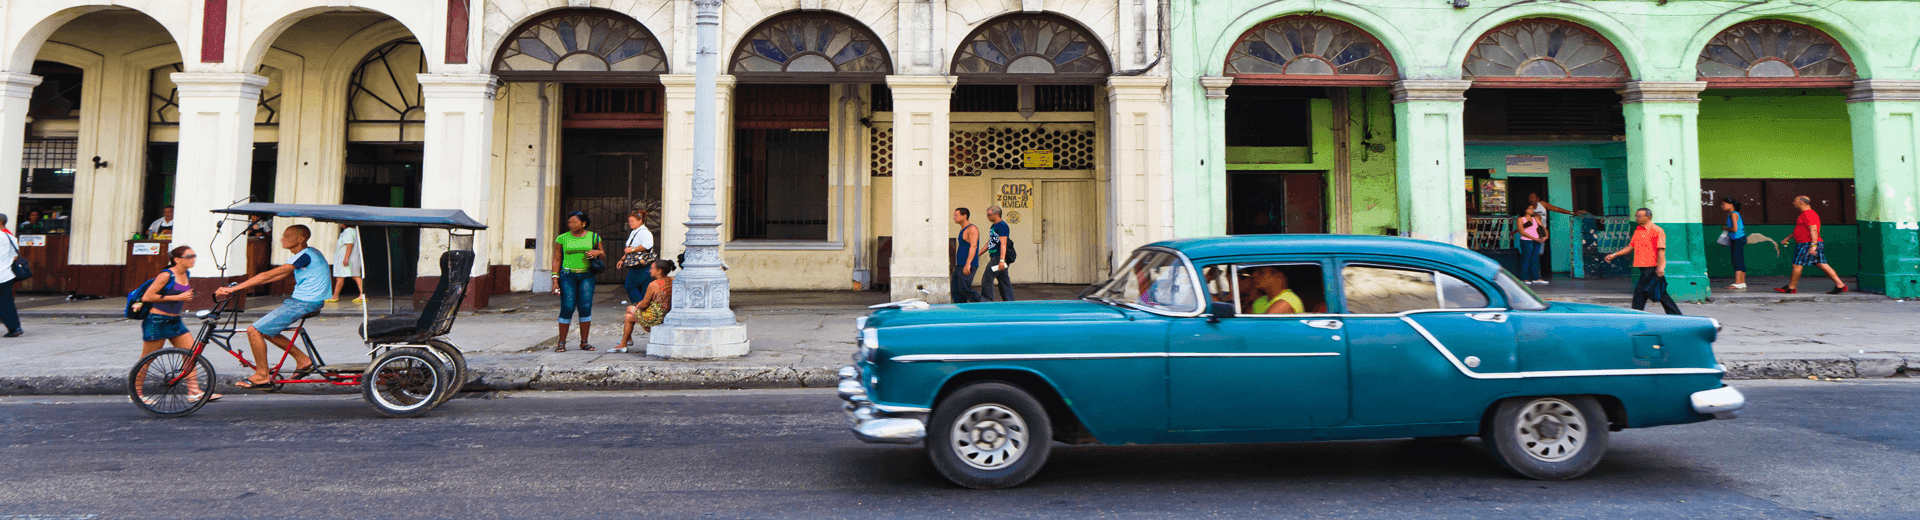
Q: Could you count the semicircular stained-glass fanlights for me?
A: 6